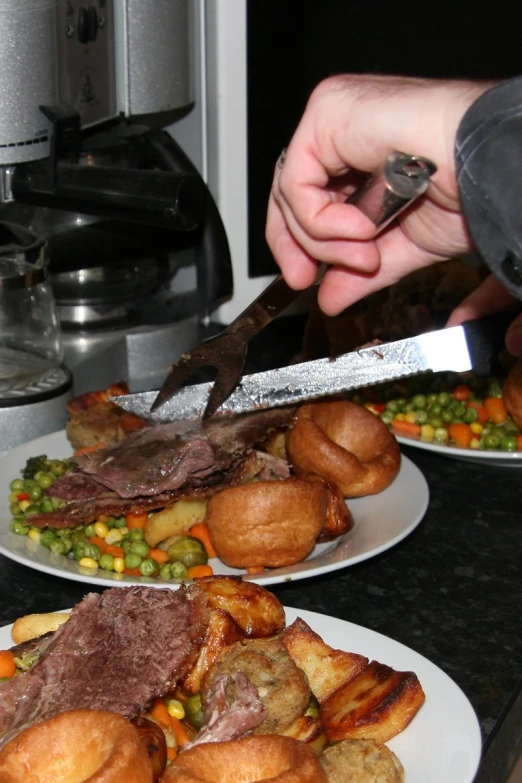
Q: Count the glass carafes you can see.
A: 2